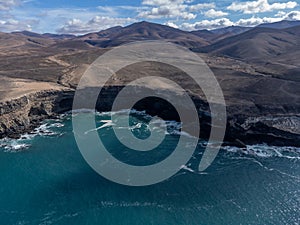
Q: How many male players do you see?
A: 0